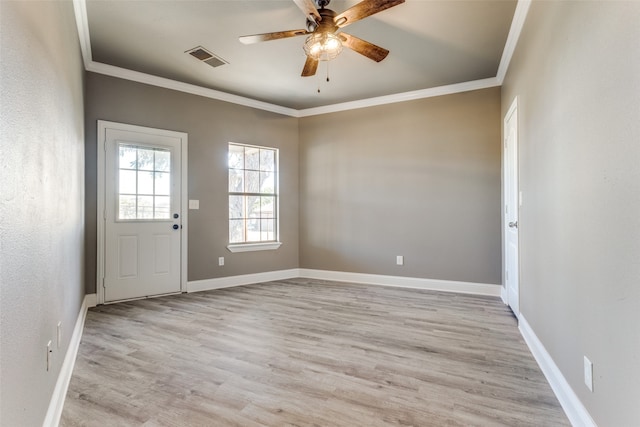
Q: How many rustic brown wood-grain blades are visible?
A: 5